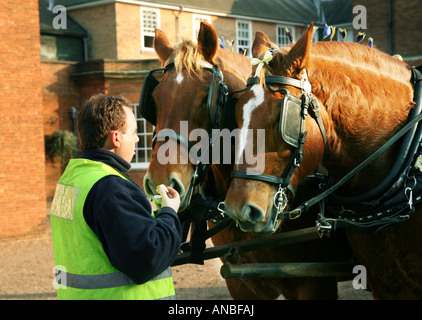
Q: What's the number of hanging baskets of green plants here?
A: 1